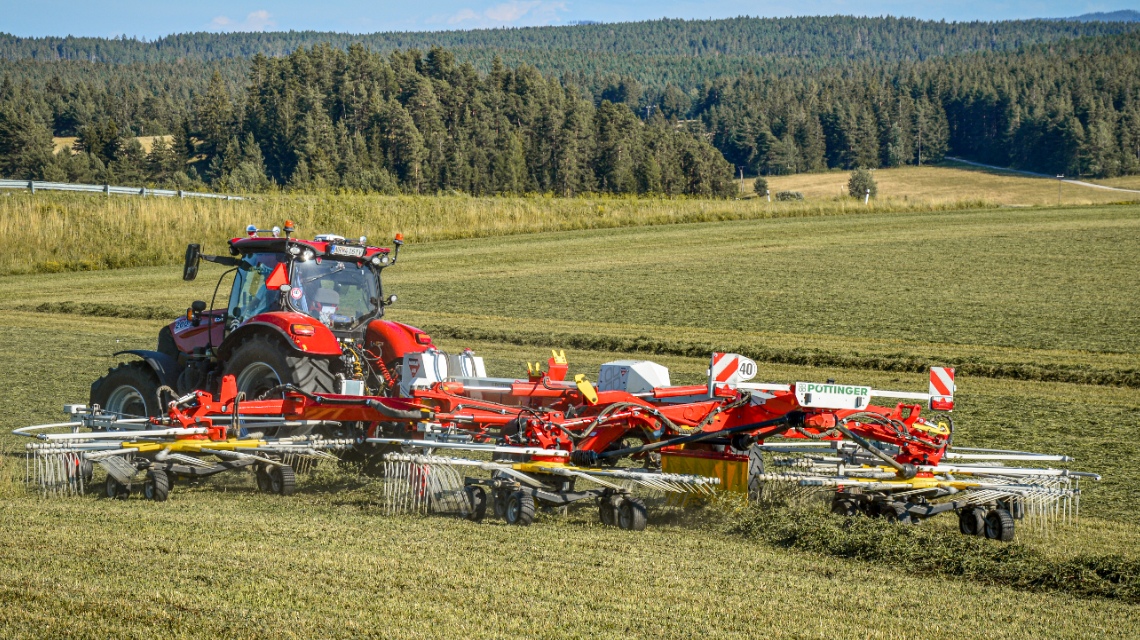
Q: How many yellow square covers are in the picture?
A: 1